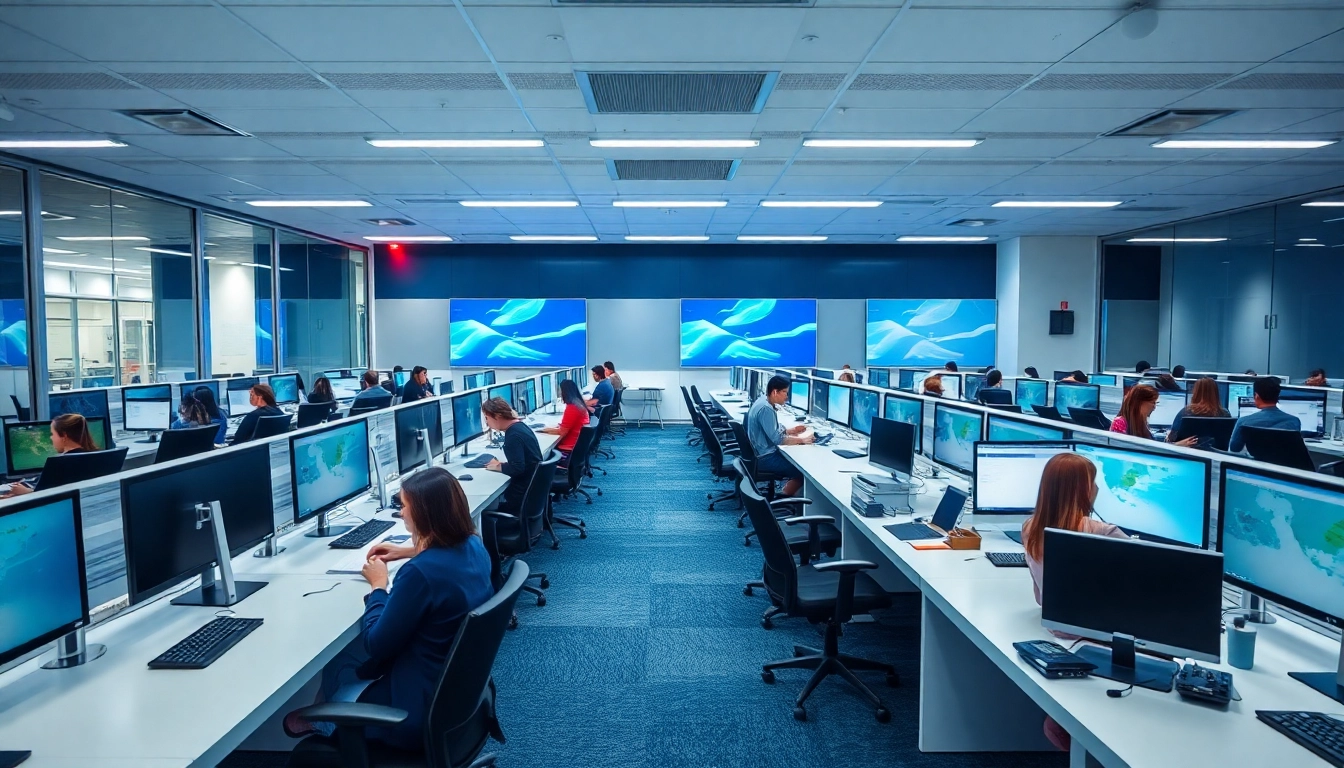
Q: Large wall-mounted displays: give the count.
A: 3